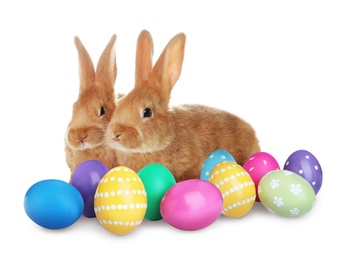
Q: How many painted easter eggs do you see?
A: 10